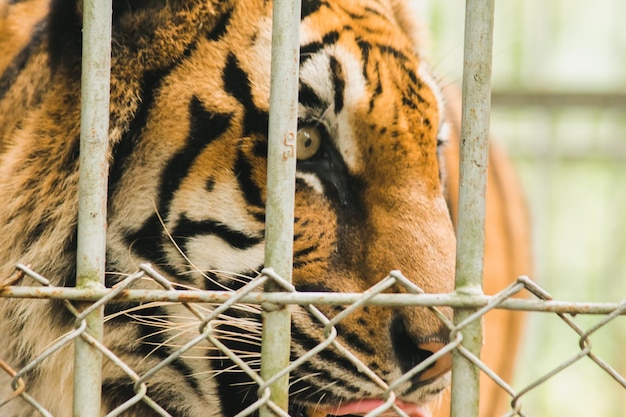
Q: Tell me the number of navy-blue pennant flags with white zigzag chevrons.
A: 0